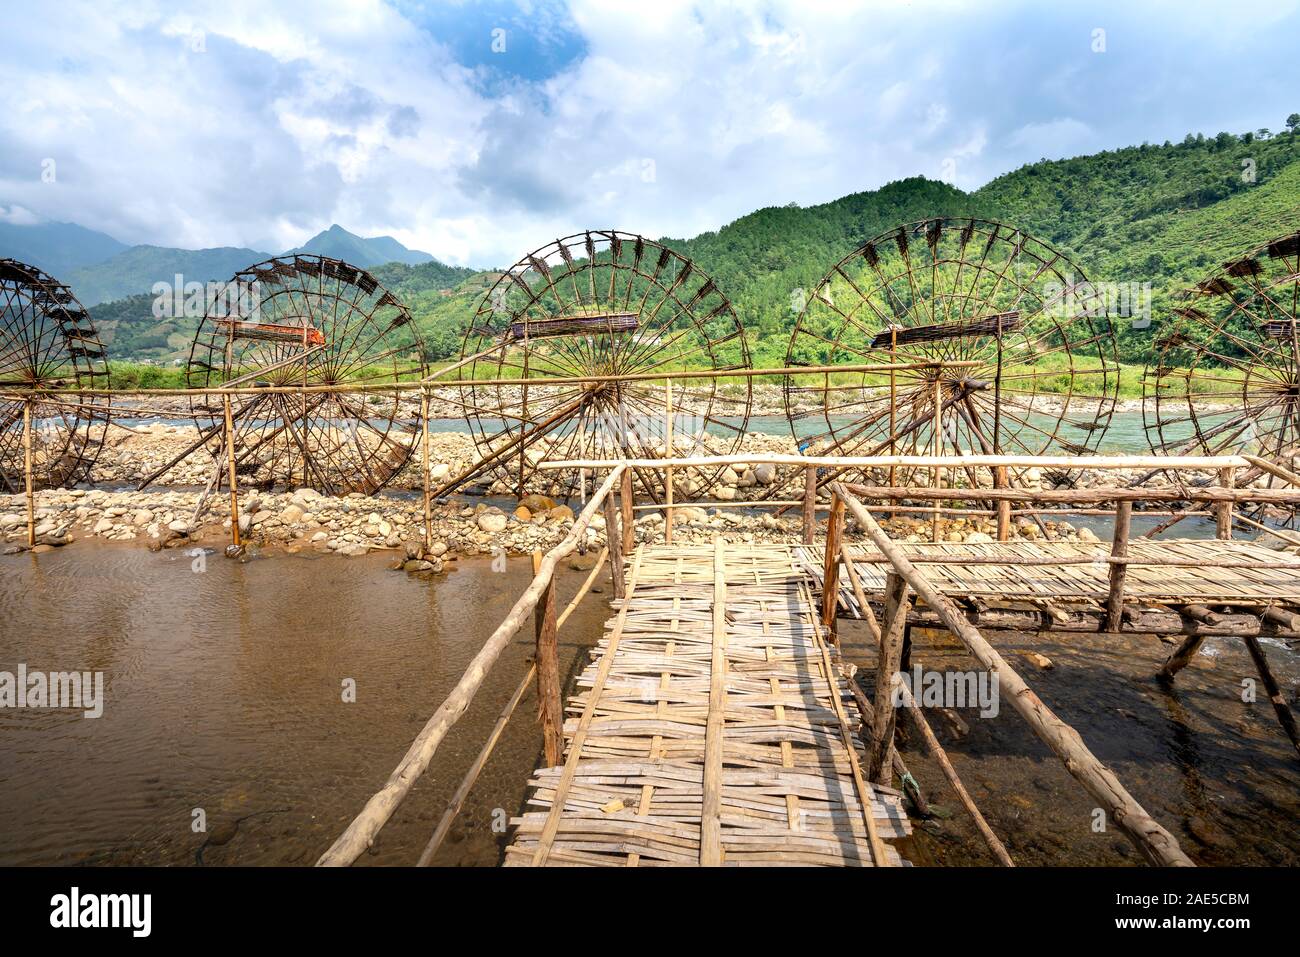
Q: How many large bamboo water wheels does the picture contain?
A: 5